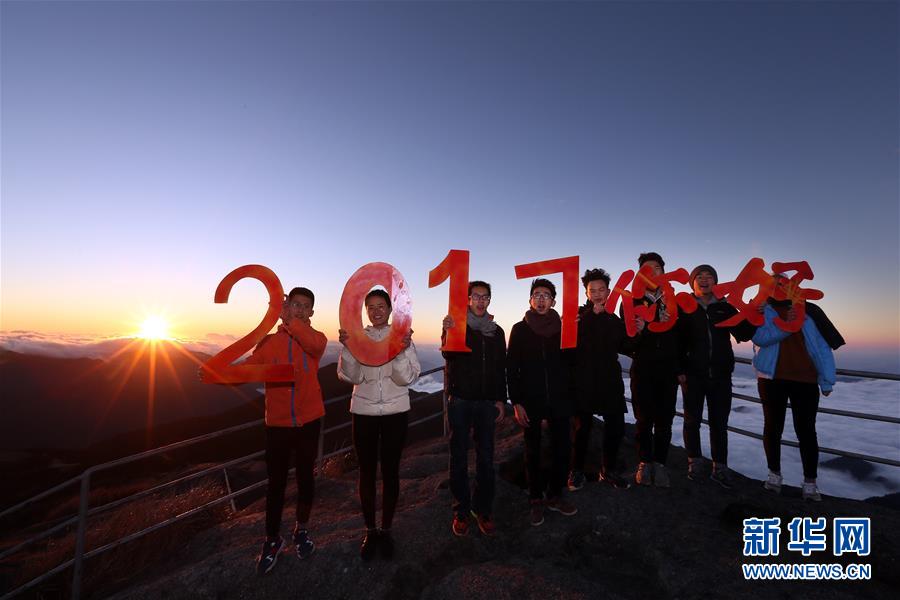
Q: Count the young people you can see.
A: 8